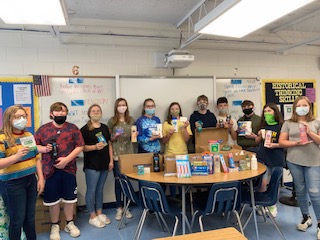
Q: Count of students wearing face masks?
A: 11